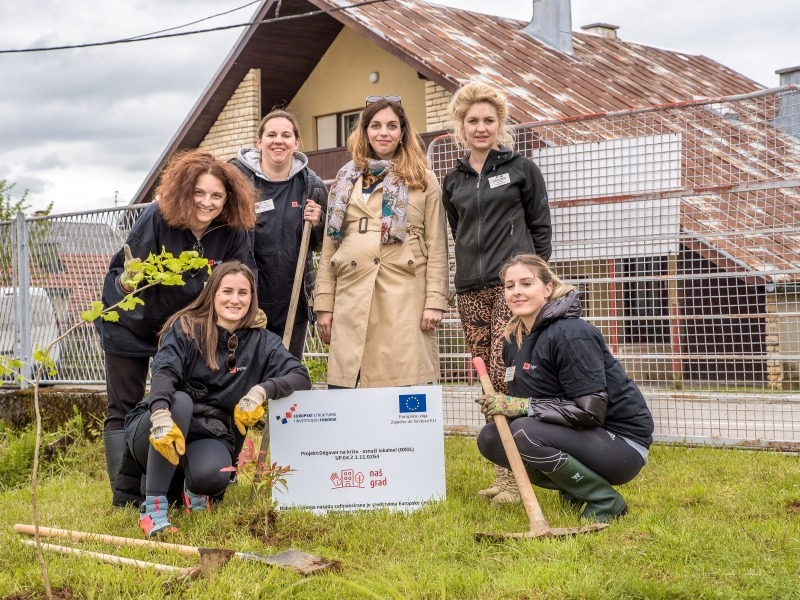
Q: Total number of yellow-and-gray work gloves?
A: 2